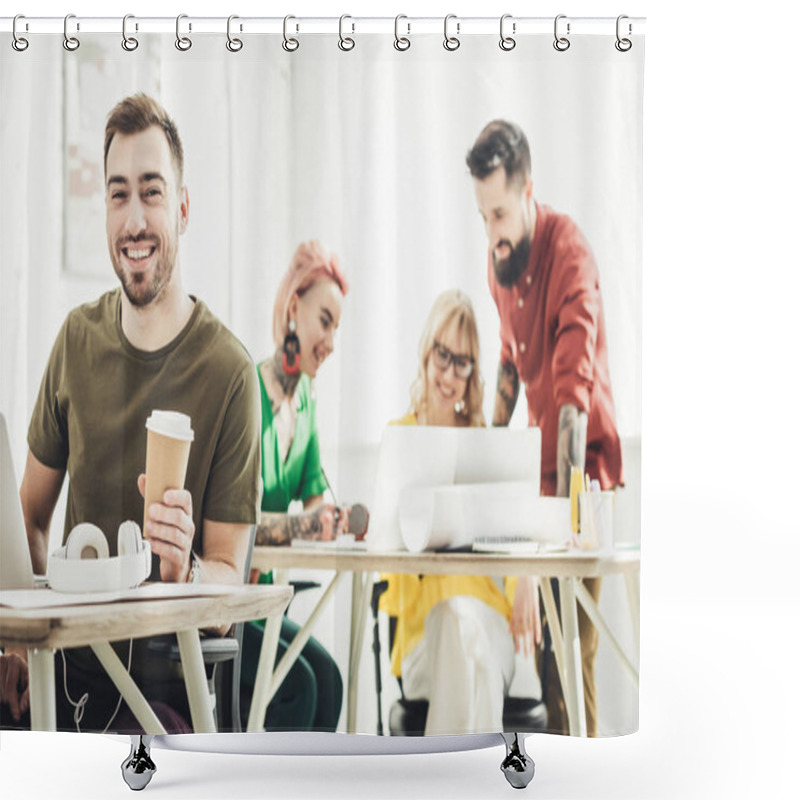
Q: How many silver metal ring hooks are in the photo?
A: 12